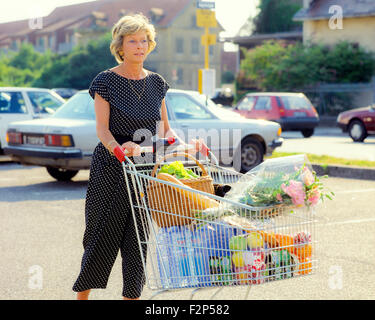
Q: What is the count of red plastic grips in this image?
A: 2